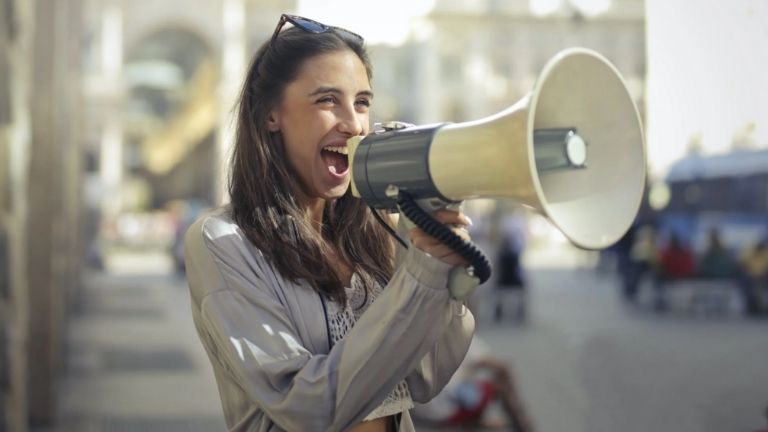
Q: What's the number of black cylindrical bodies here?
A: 2